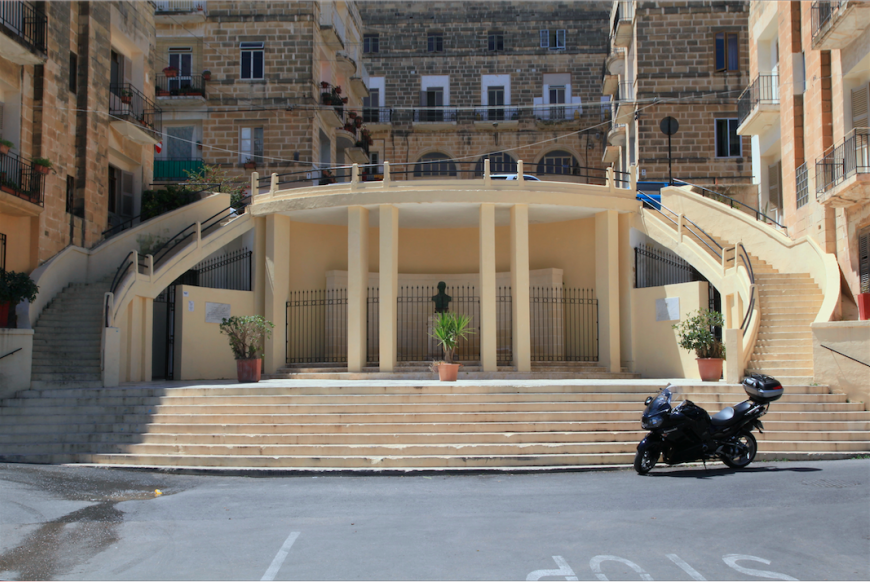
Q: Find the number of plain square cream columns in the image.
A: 6